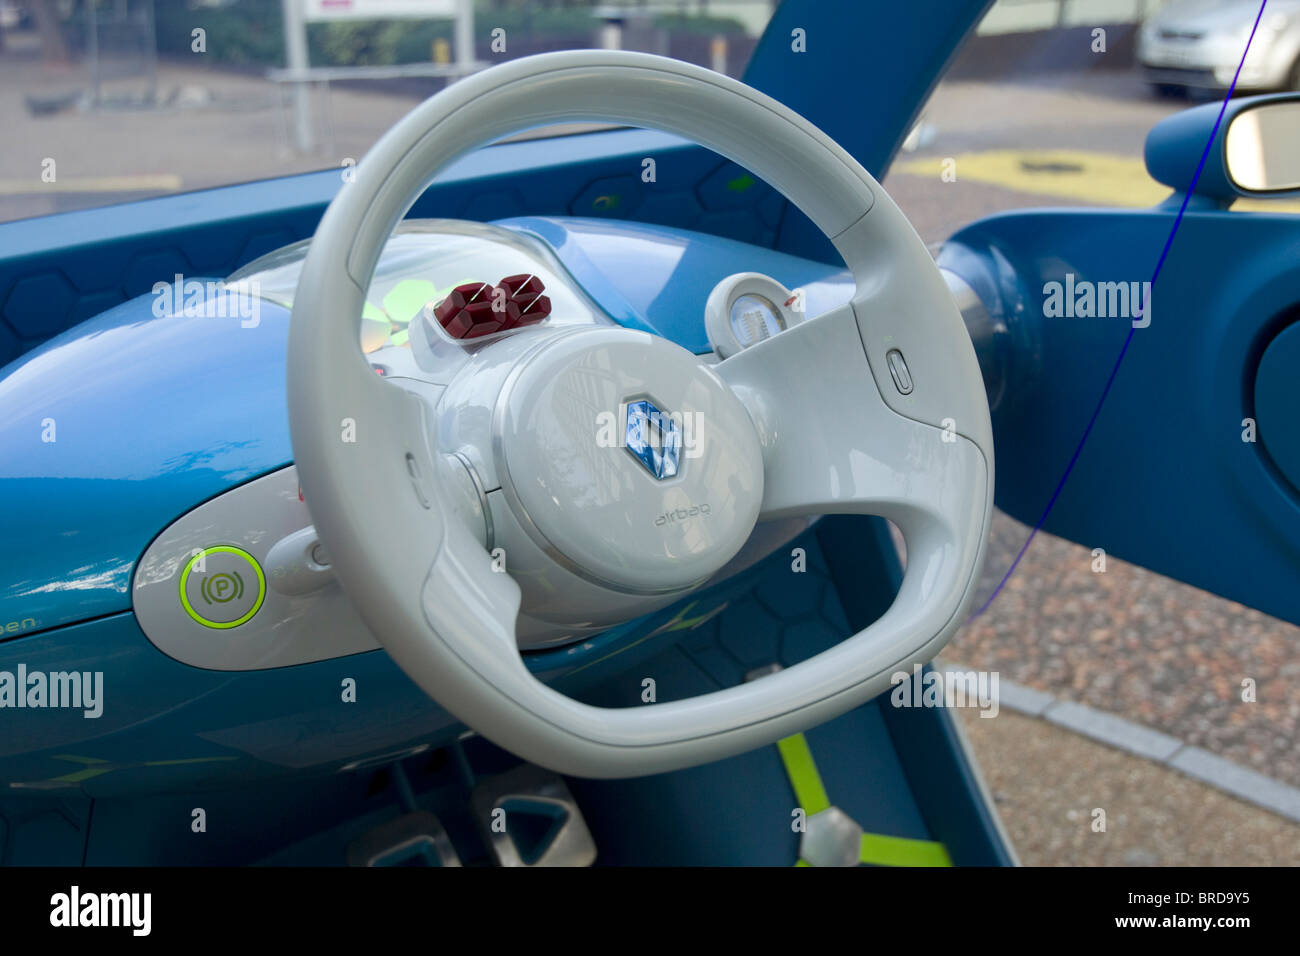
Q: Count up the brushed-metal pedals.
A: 2